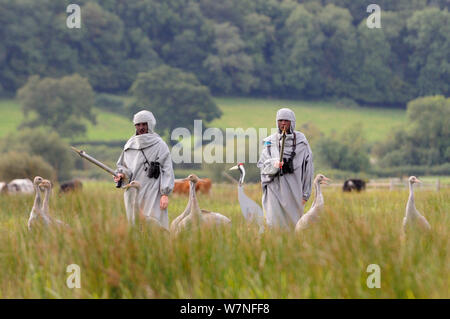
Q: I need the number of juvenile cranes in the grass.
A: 7